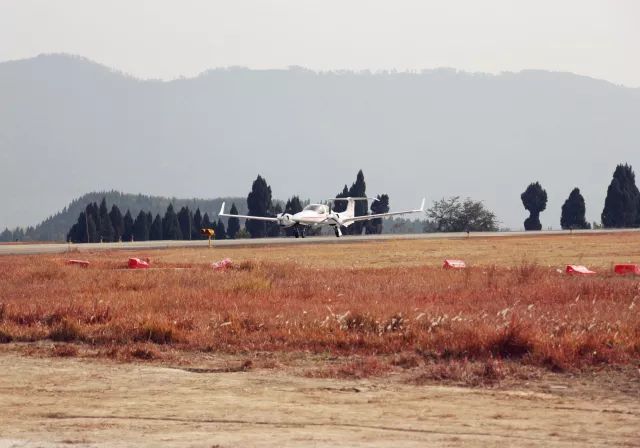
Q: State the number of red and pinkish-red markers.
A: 6